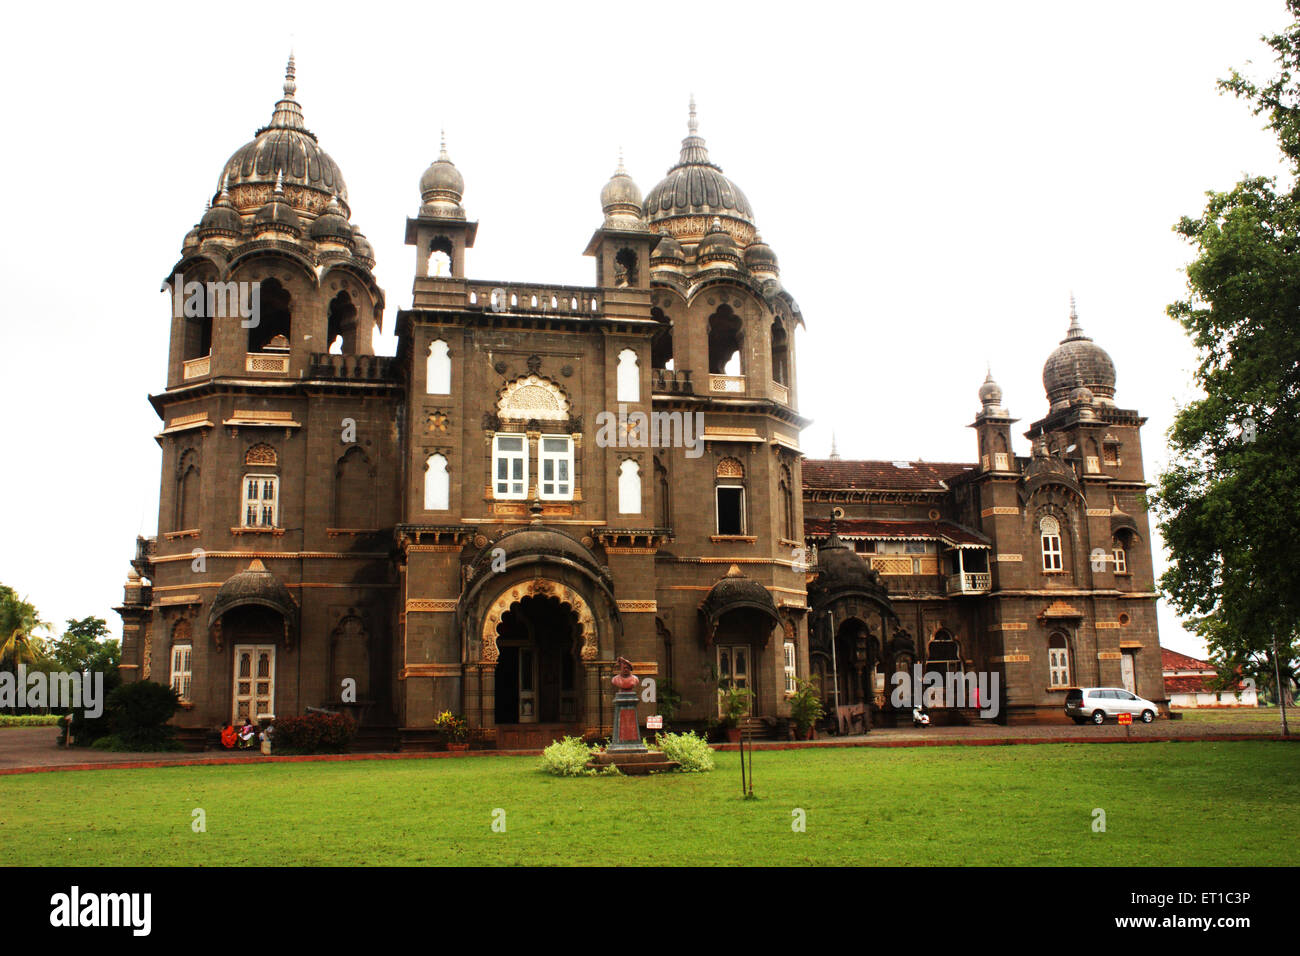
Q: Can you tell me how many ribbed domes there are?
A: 2